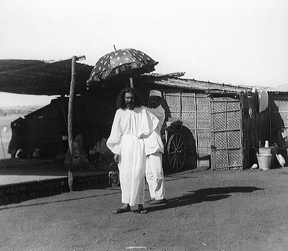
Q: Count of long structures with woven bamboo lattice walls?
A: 1